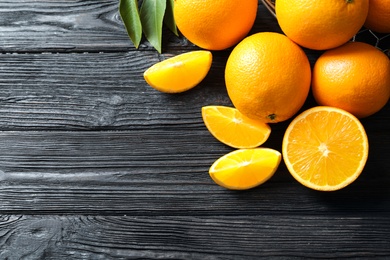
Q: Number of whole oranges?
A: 5